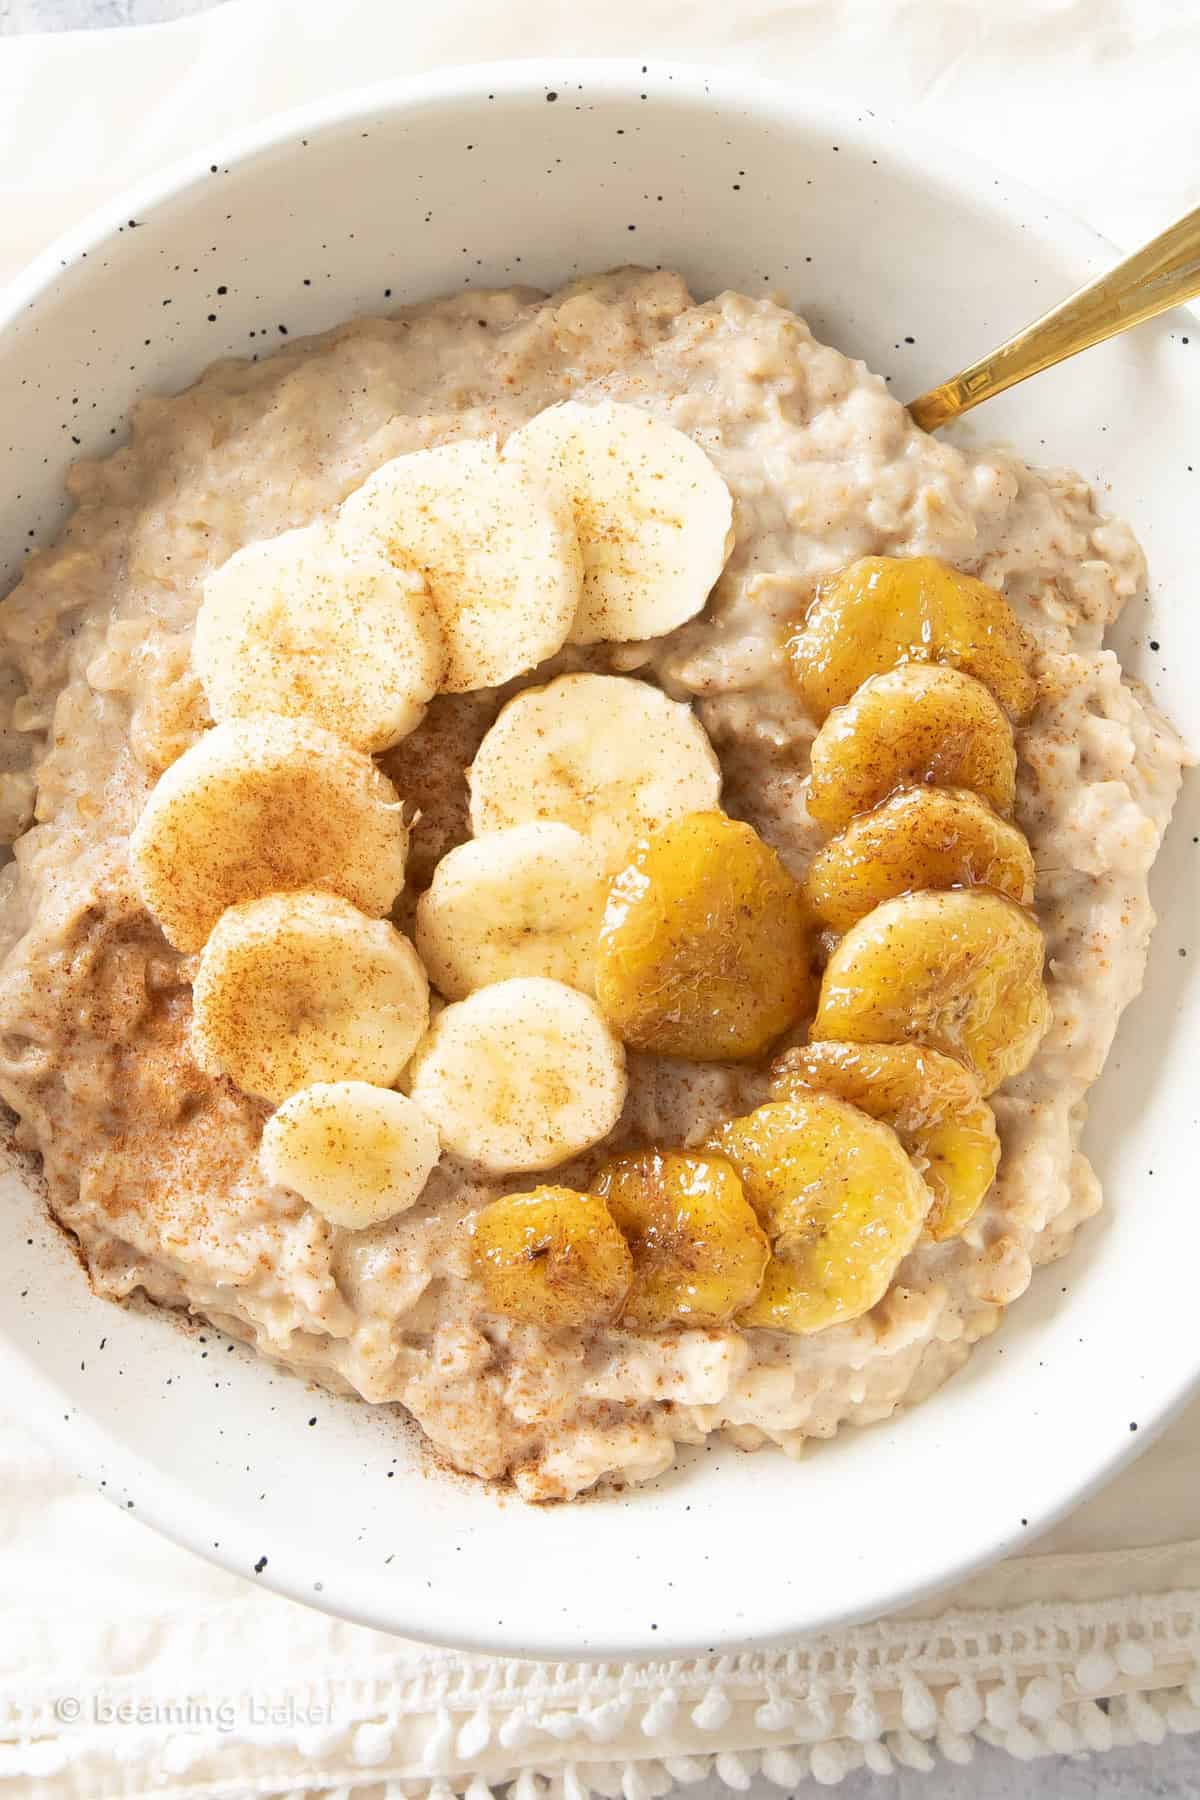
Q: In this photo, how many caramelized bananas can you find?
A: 9